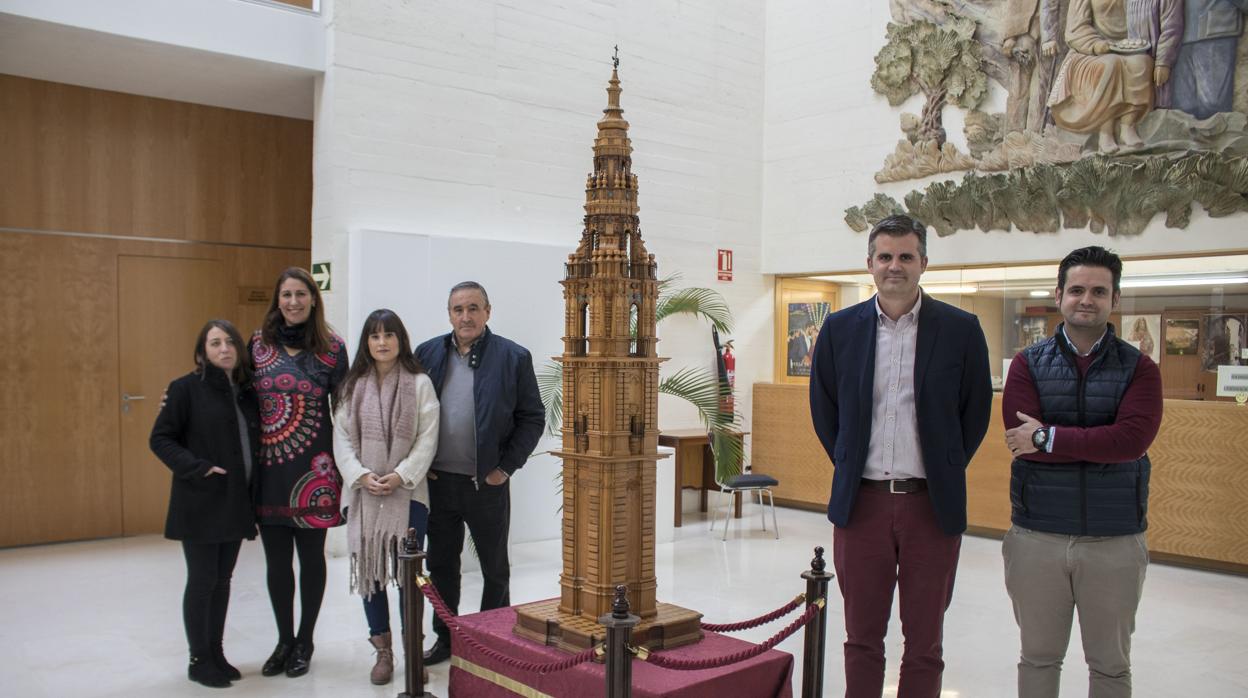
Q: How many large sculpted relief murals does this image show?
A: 1